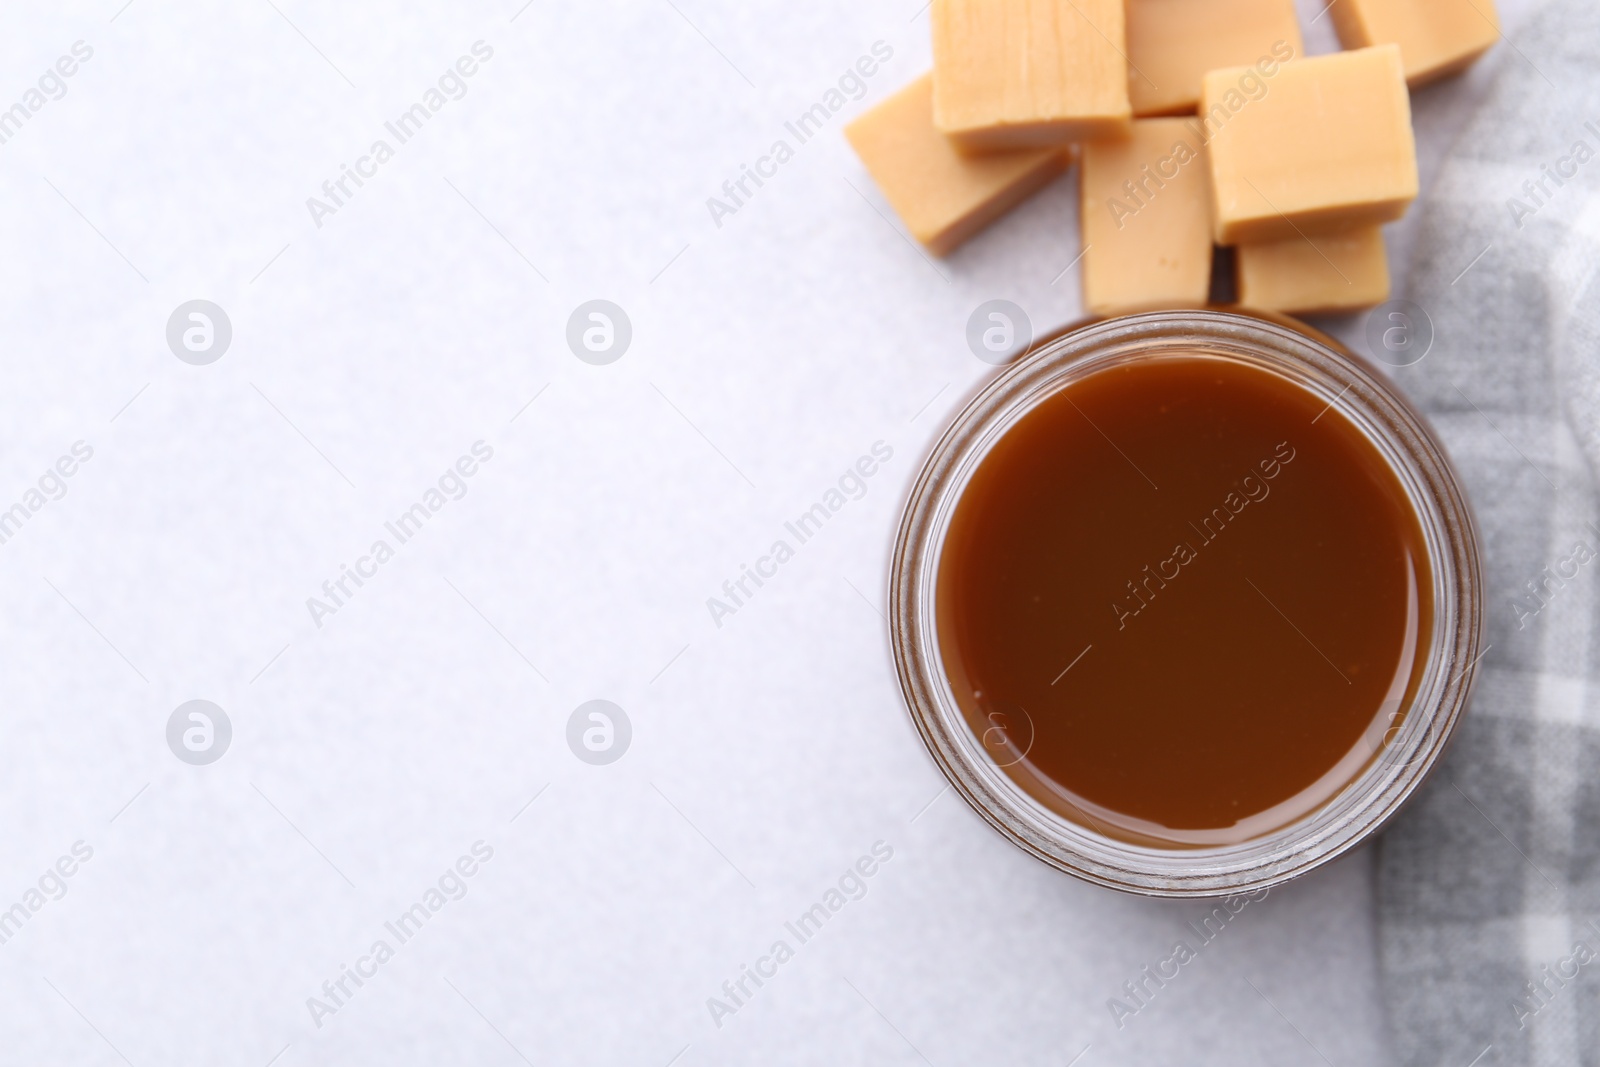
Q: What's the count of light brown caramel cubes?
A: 7